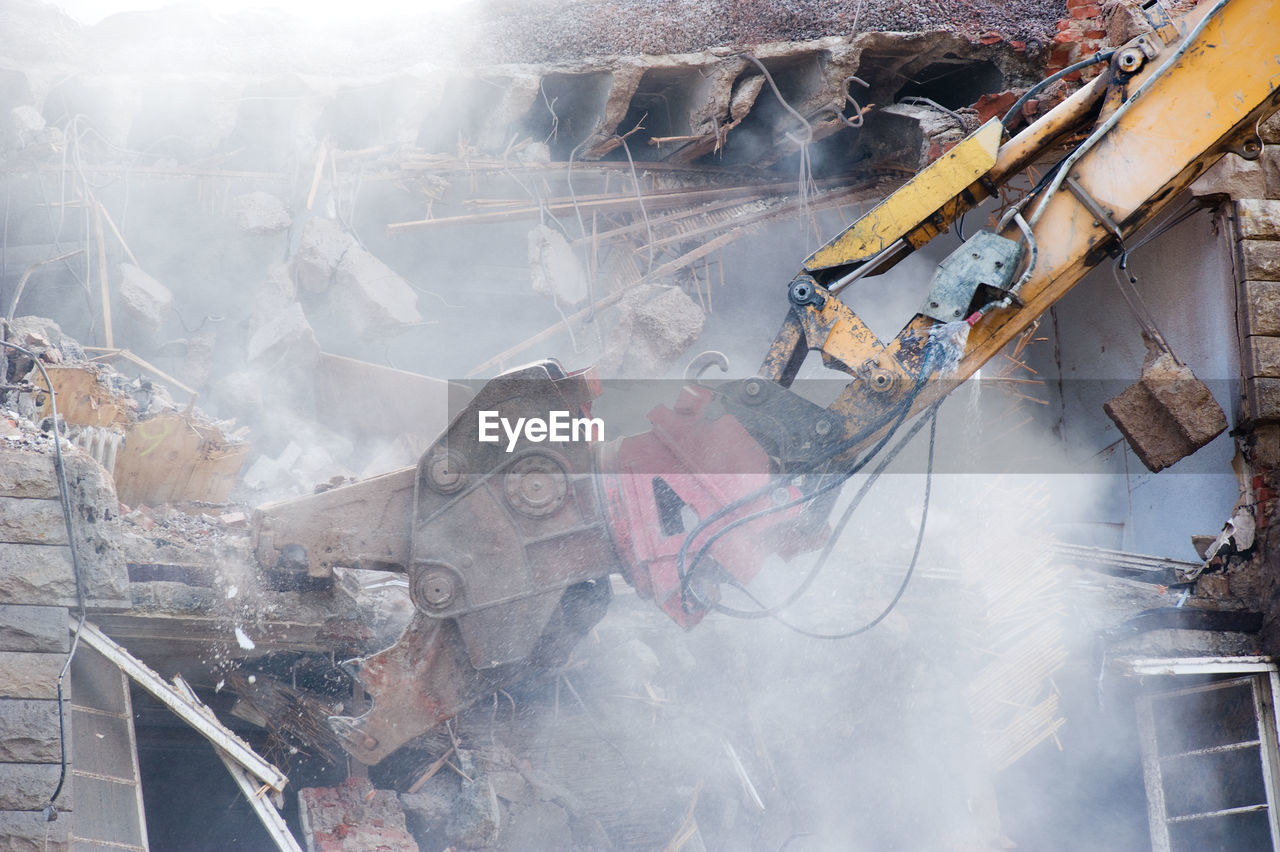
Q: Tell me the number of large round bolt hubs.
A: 3